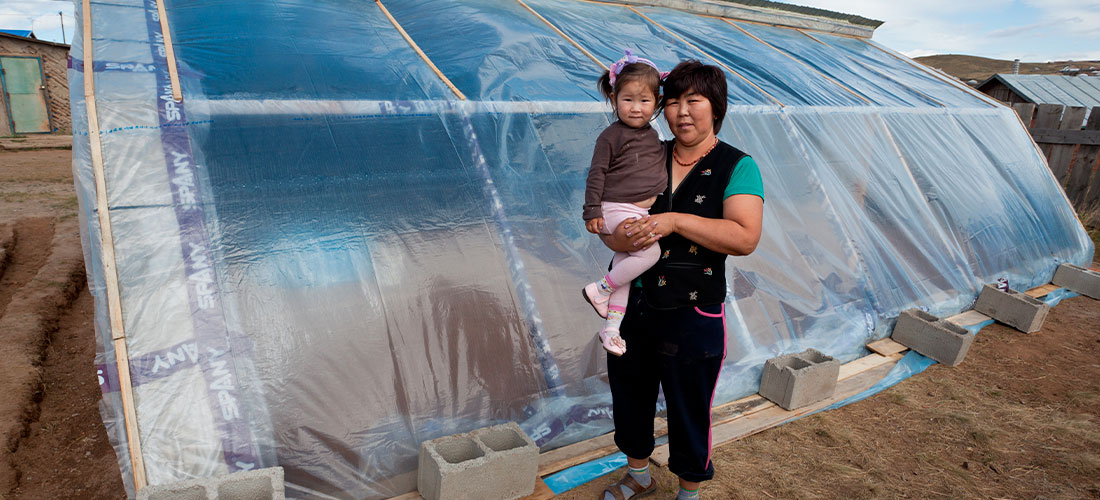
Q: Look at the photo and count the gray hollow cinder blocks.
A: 6